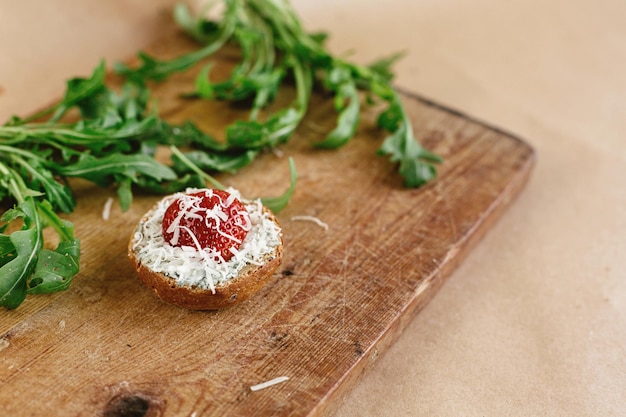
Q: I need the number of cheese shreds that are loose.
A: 3